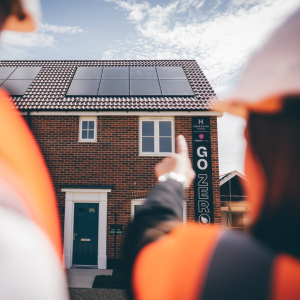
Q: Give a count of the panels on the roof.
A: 12